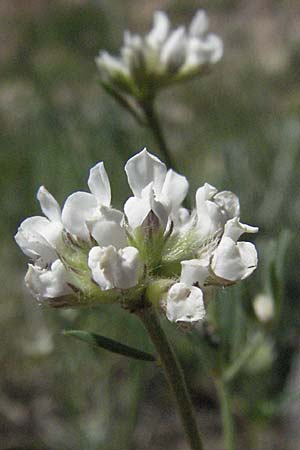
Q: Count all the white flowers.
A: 2